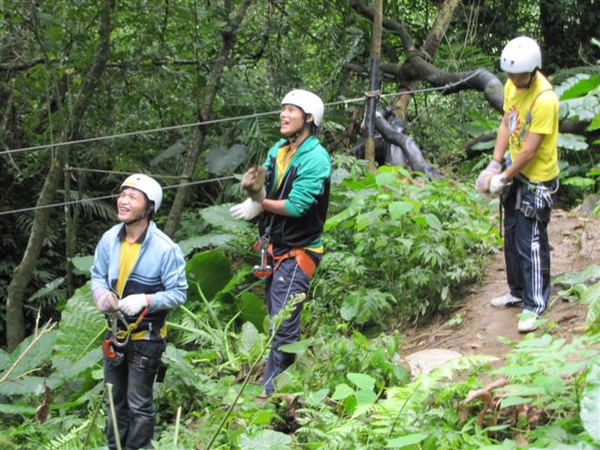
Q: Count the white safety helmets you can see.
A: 3